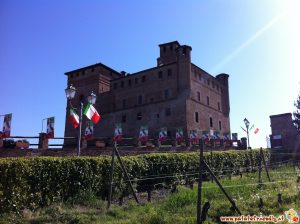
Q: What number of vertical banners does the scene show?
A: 12